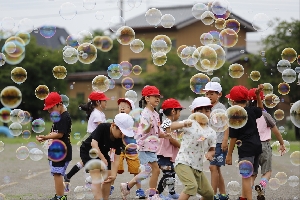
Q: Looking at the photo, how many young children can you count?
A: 10